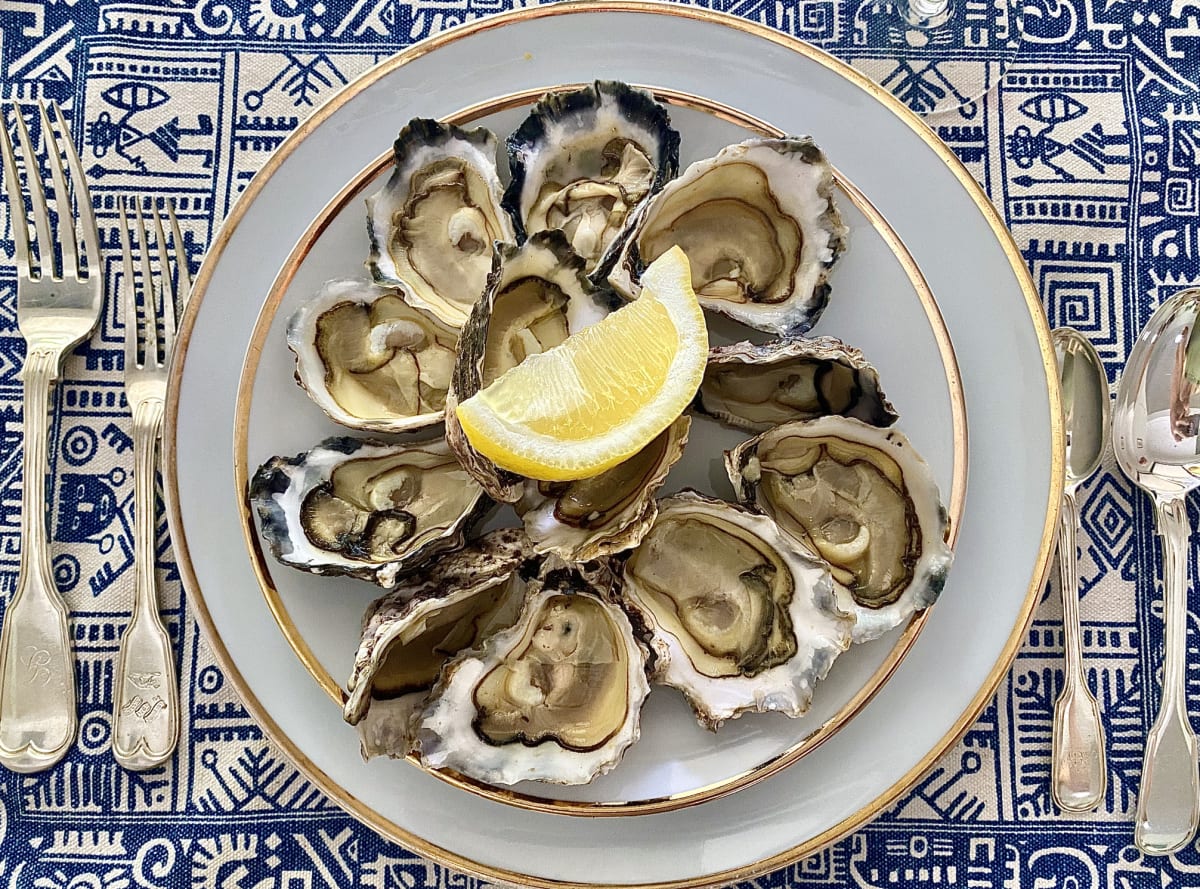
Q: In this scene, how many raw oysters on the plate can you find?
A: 12